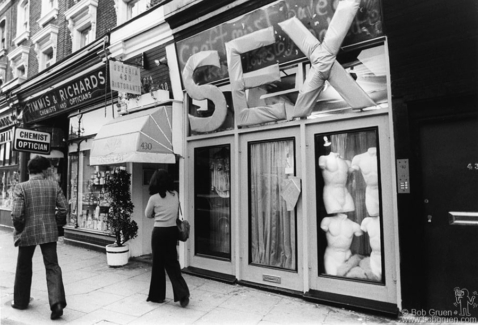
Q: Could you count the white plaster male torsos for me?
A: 4